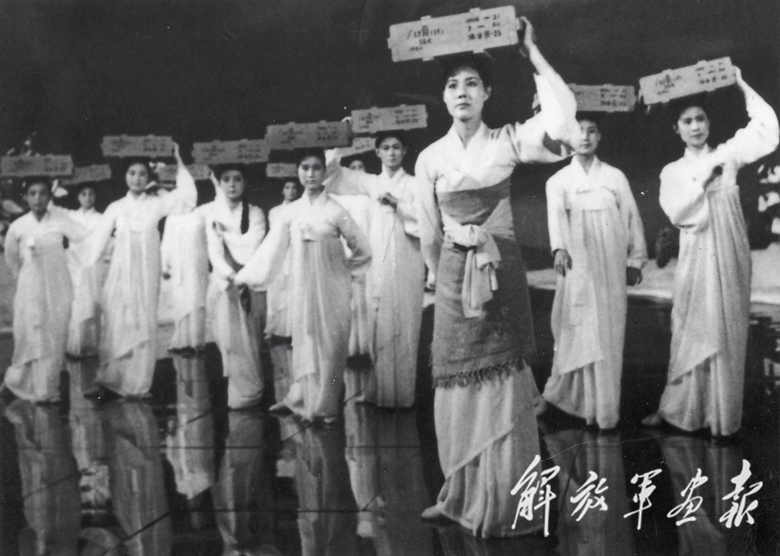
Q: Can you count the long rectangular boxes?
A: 12